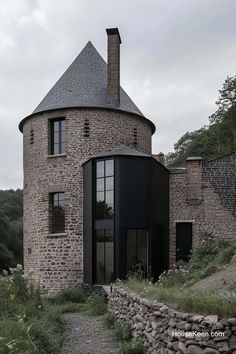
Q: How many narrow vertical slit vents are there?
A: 3